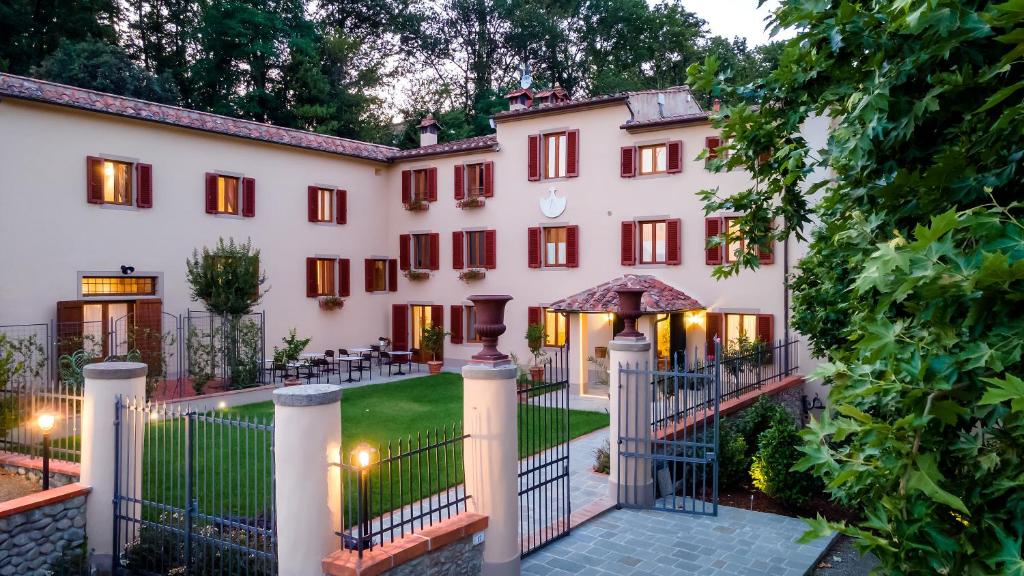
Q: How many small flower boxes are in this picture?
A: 5